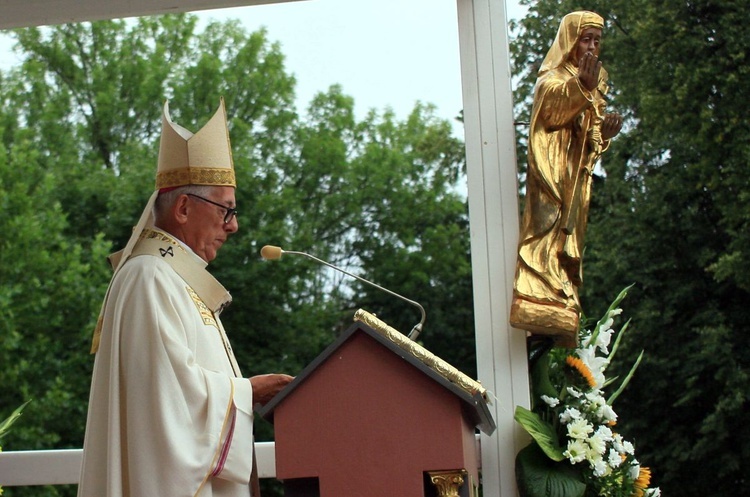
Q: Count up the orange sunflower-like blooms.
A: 2